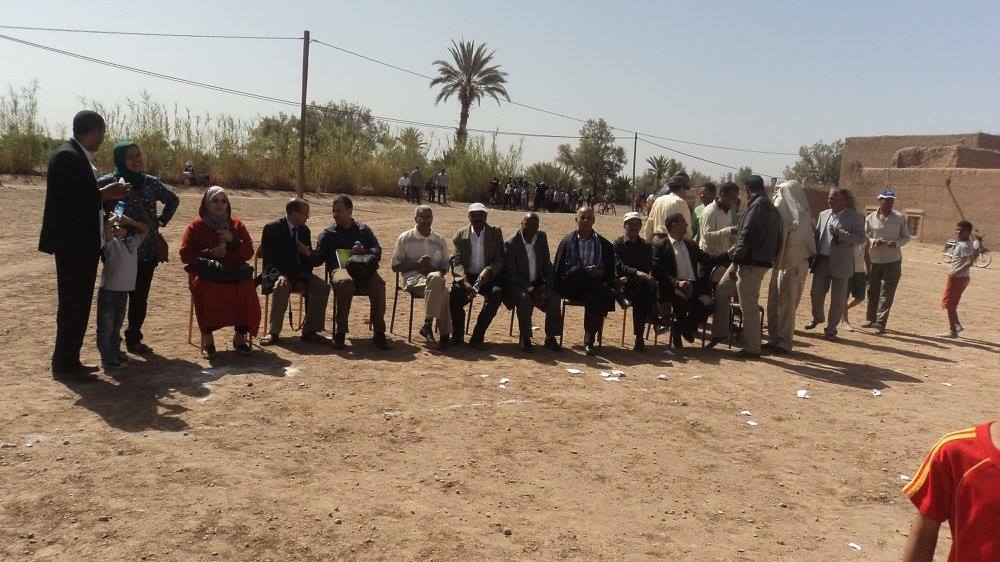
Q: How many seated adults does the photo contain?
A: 9